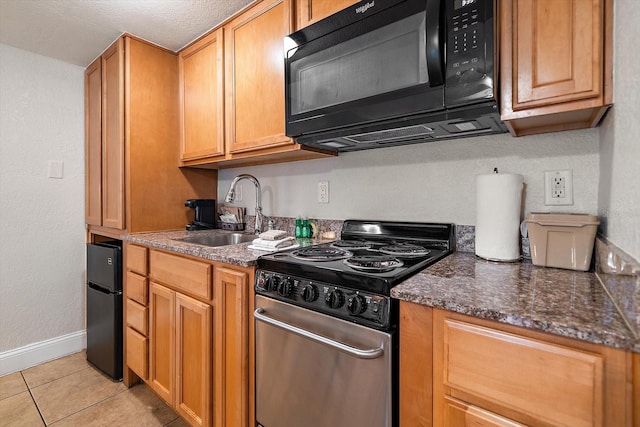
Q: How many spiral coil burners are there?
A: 4